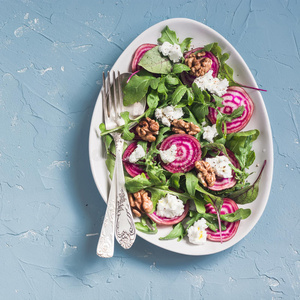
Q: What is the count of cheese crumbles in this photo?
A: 9